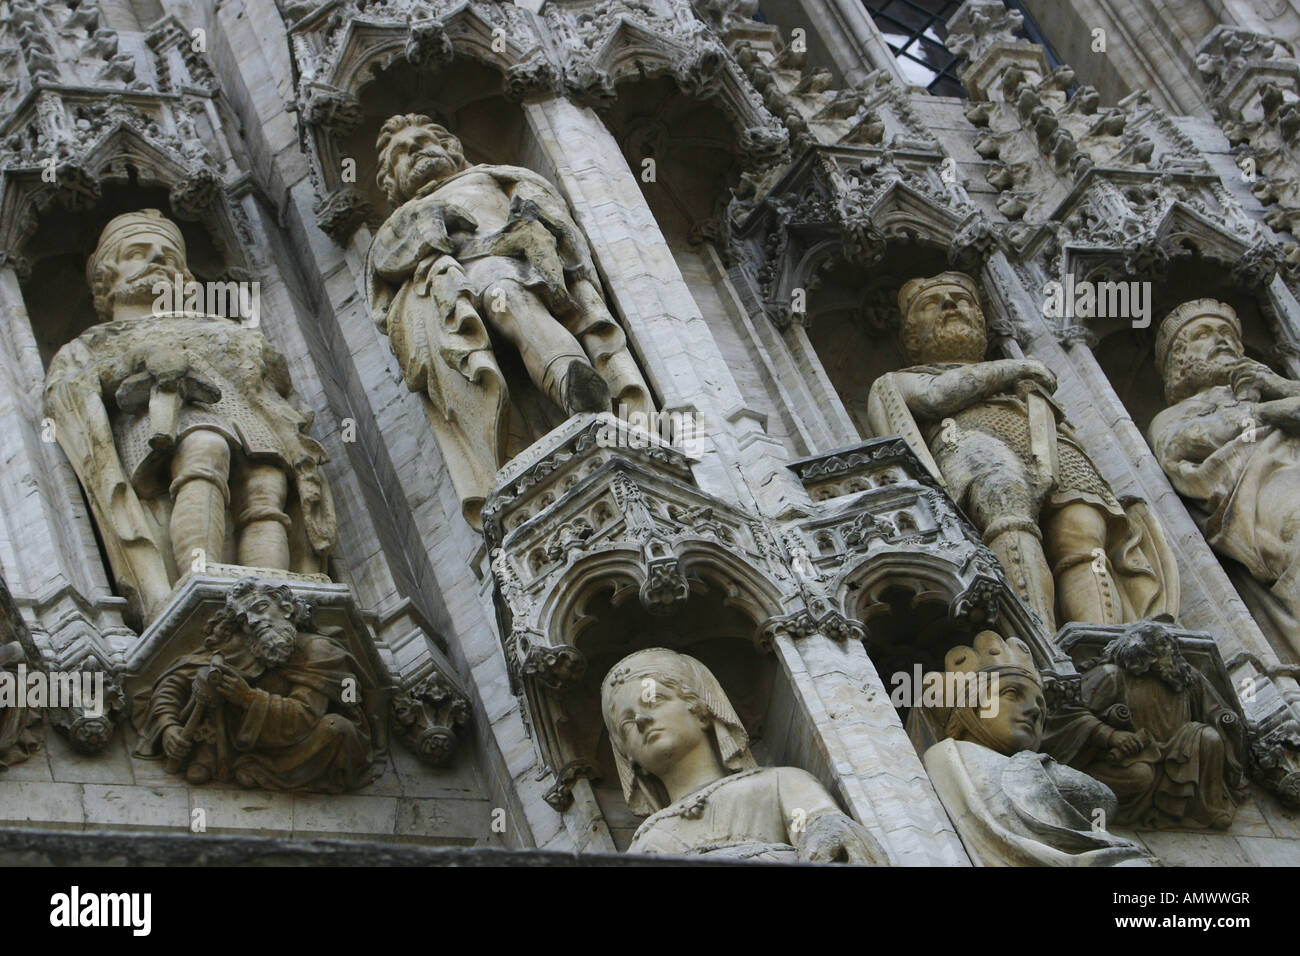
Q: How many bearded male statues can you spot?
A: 6